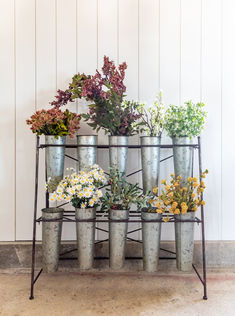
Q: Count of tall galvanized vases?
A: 10